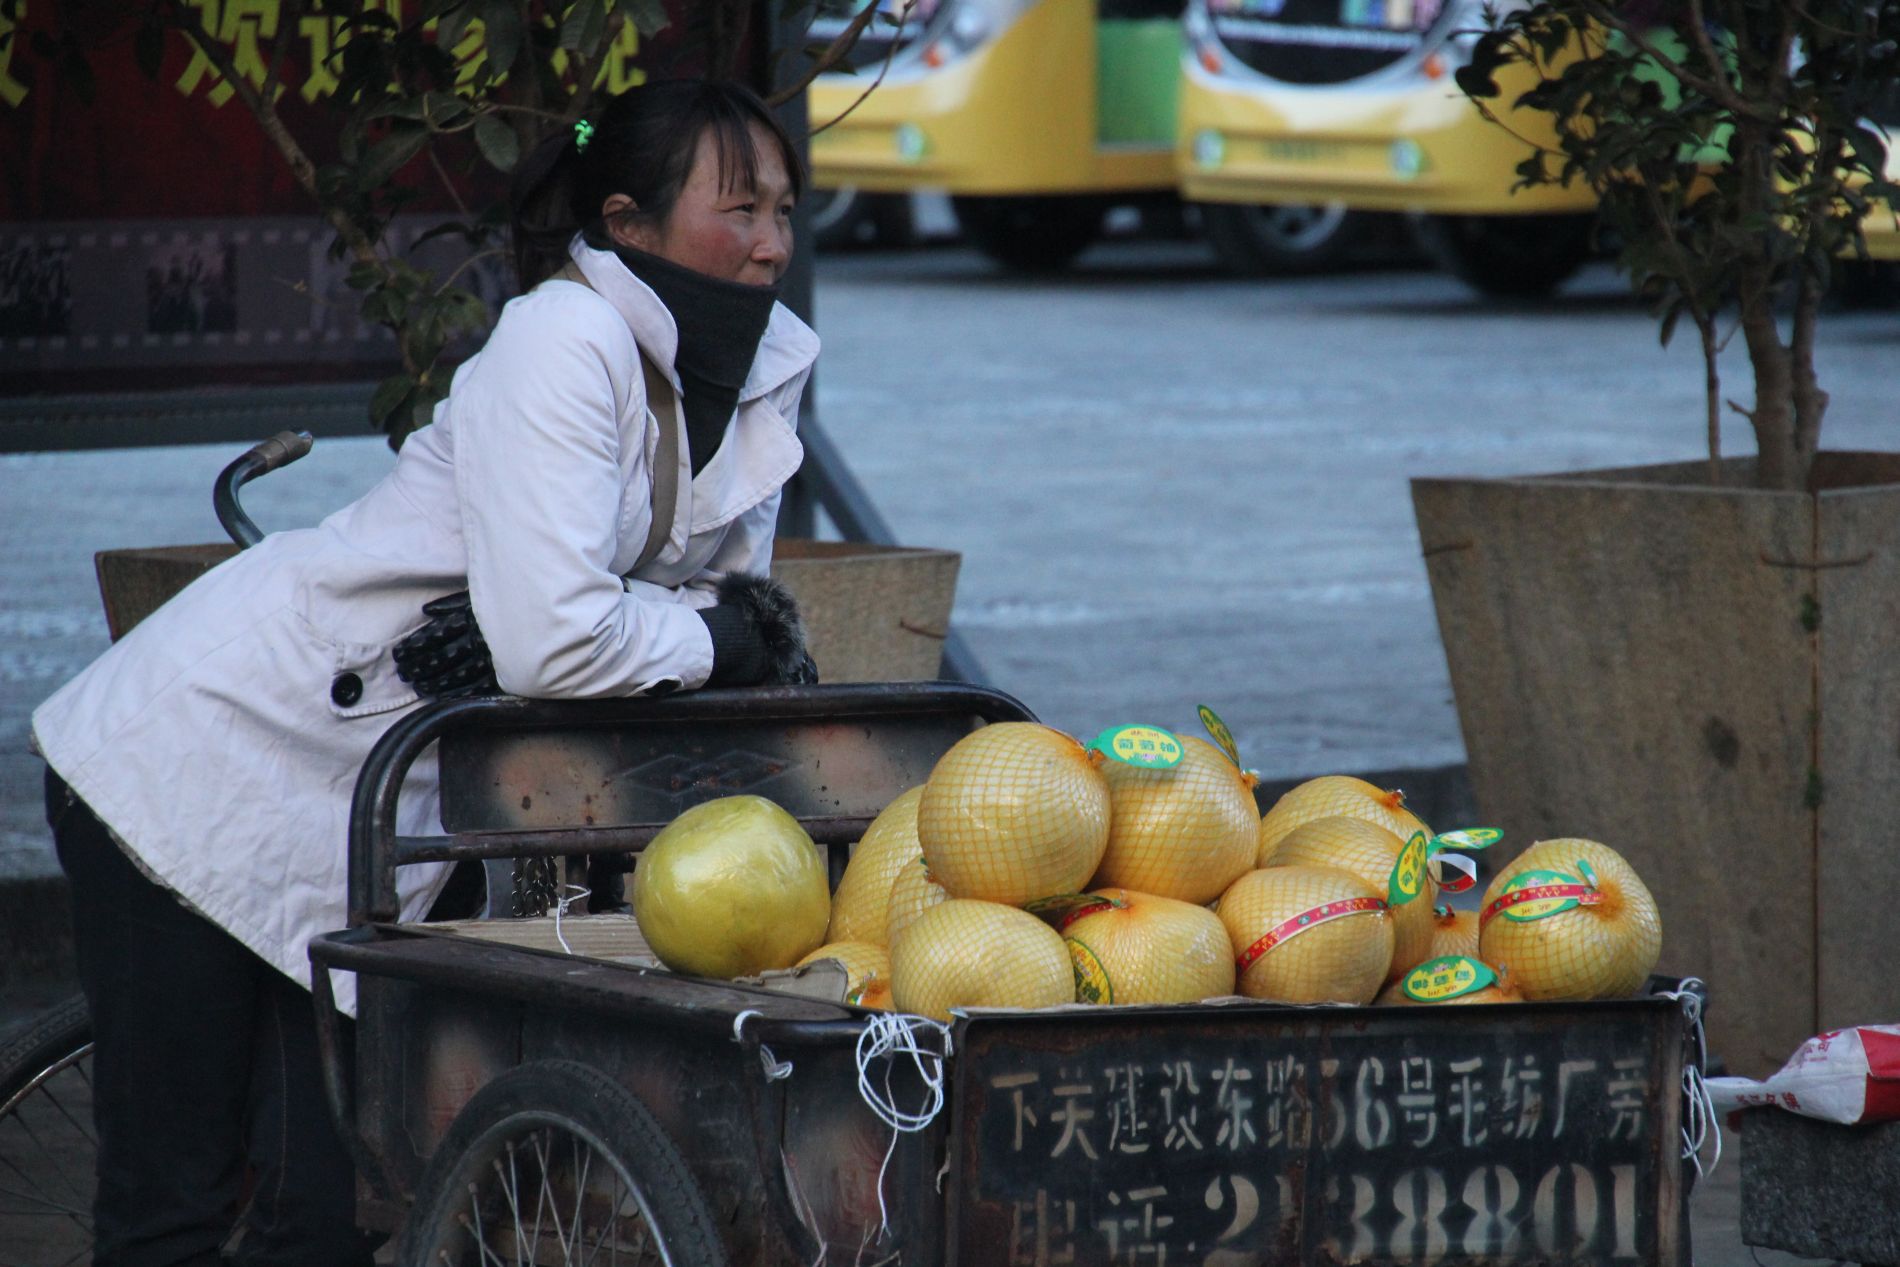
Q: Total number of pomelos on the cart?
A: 14